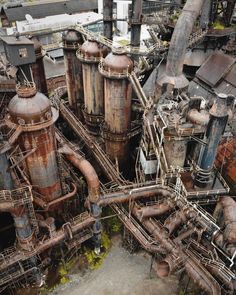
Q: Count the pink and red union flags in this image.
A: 0